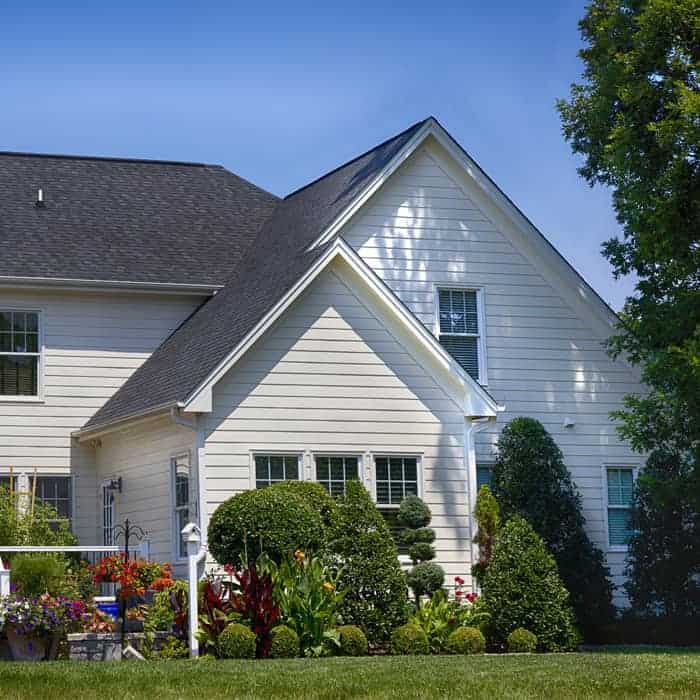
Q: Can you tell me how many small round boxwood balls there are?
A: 6